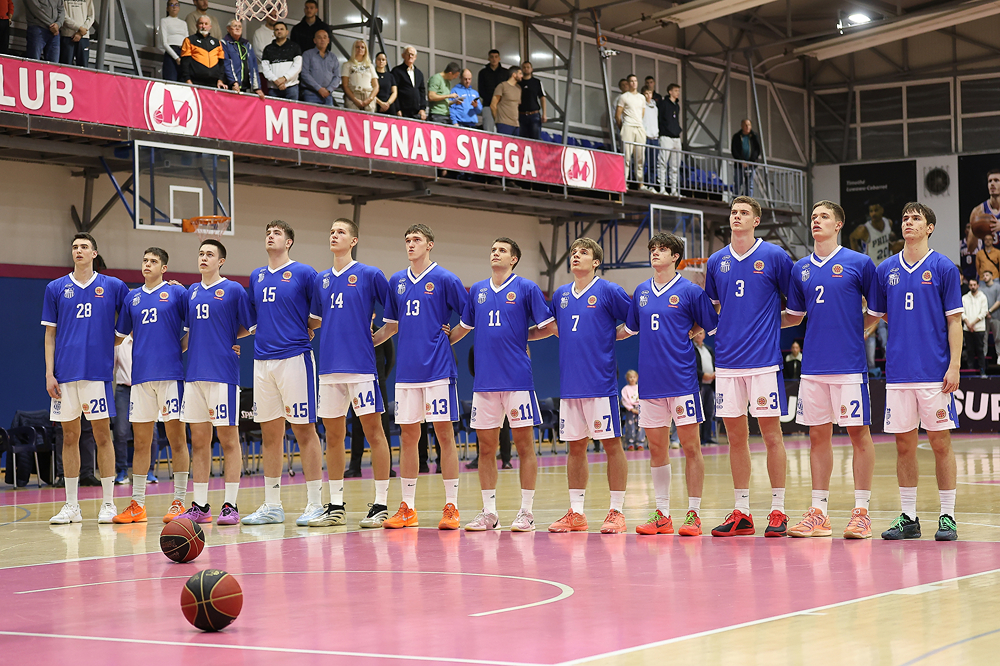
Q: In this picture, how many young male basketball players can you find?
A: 12